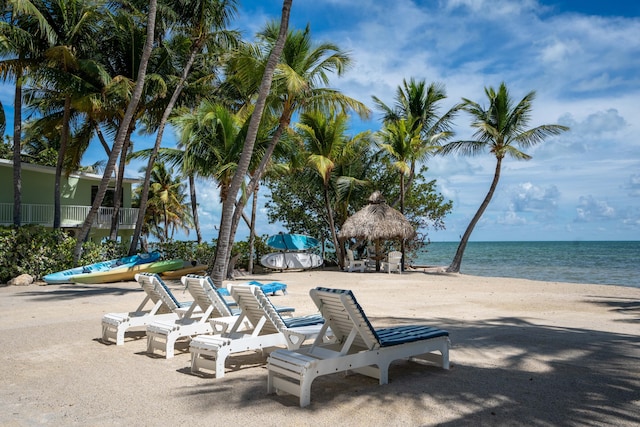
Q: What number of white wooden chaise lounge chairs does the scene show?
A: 4